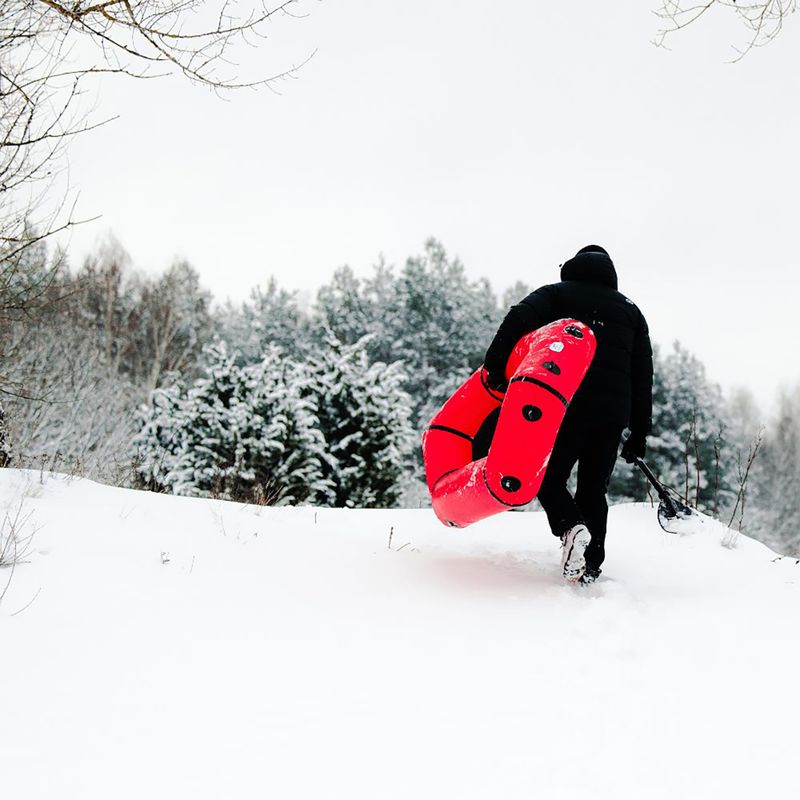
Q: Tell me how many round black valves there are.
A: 4